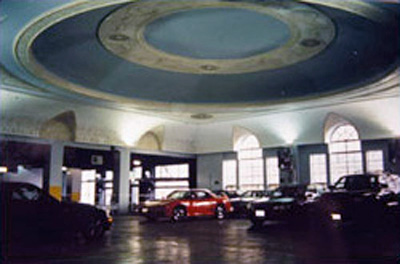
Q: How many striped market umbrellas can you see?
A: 0